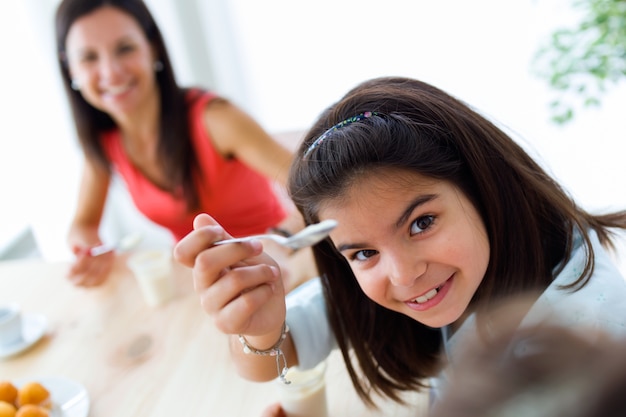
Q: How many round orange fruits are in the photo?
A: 4